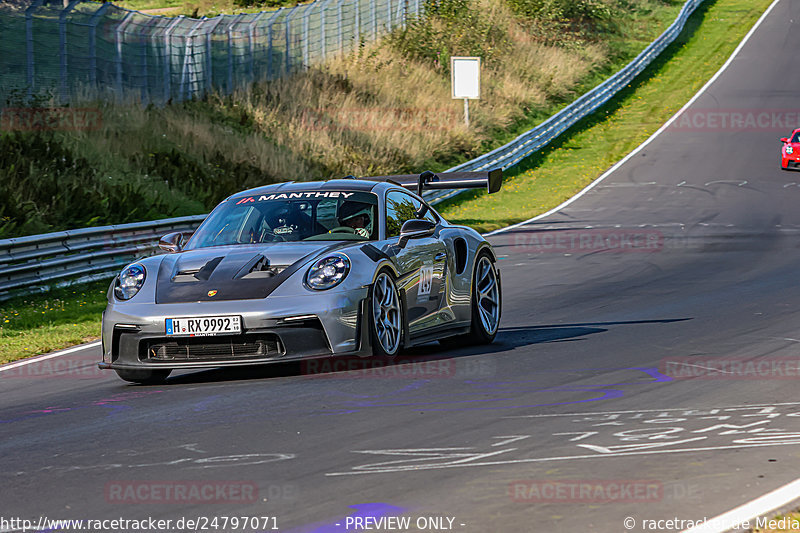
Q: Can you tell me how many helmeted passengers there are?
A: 2